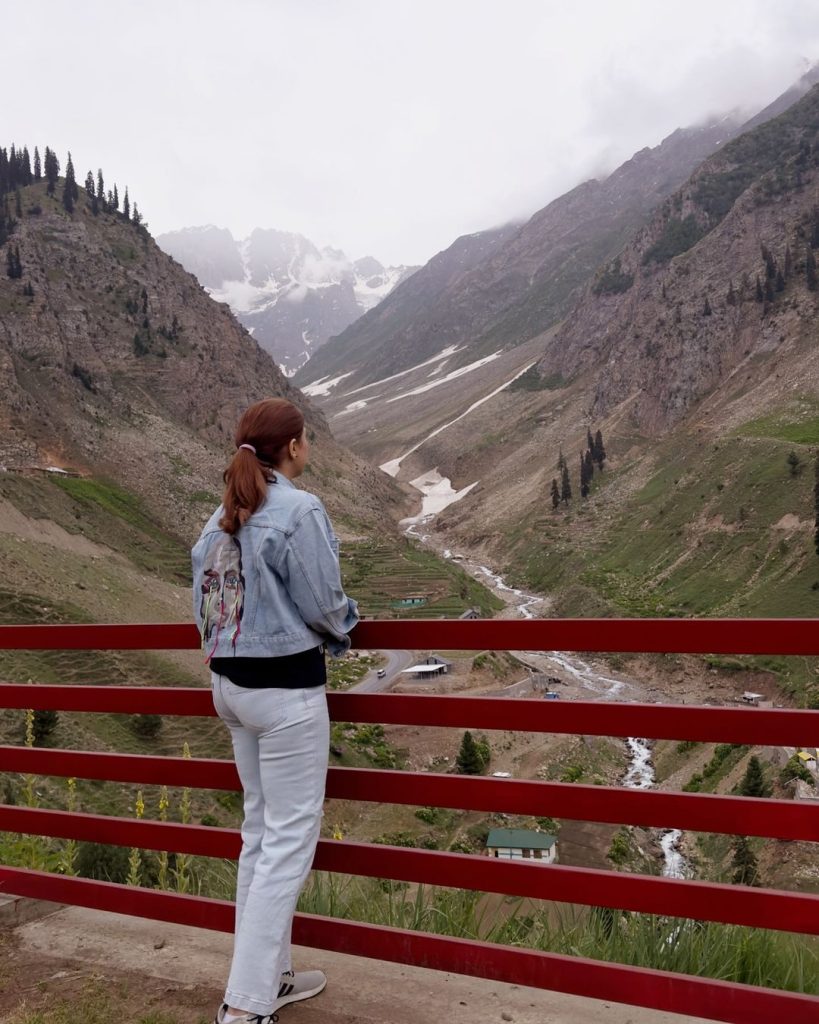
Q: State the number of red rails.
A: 5